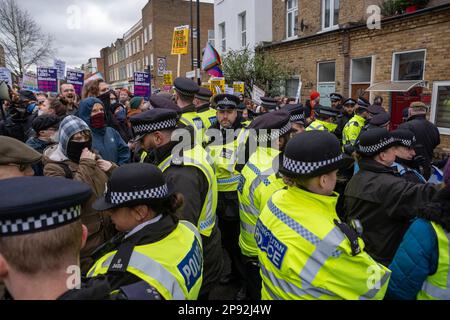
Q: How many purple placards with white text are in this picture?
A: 3